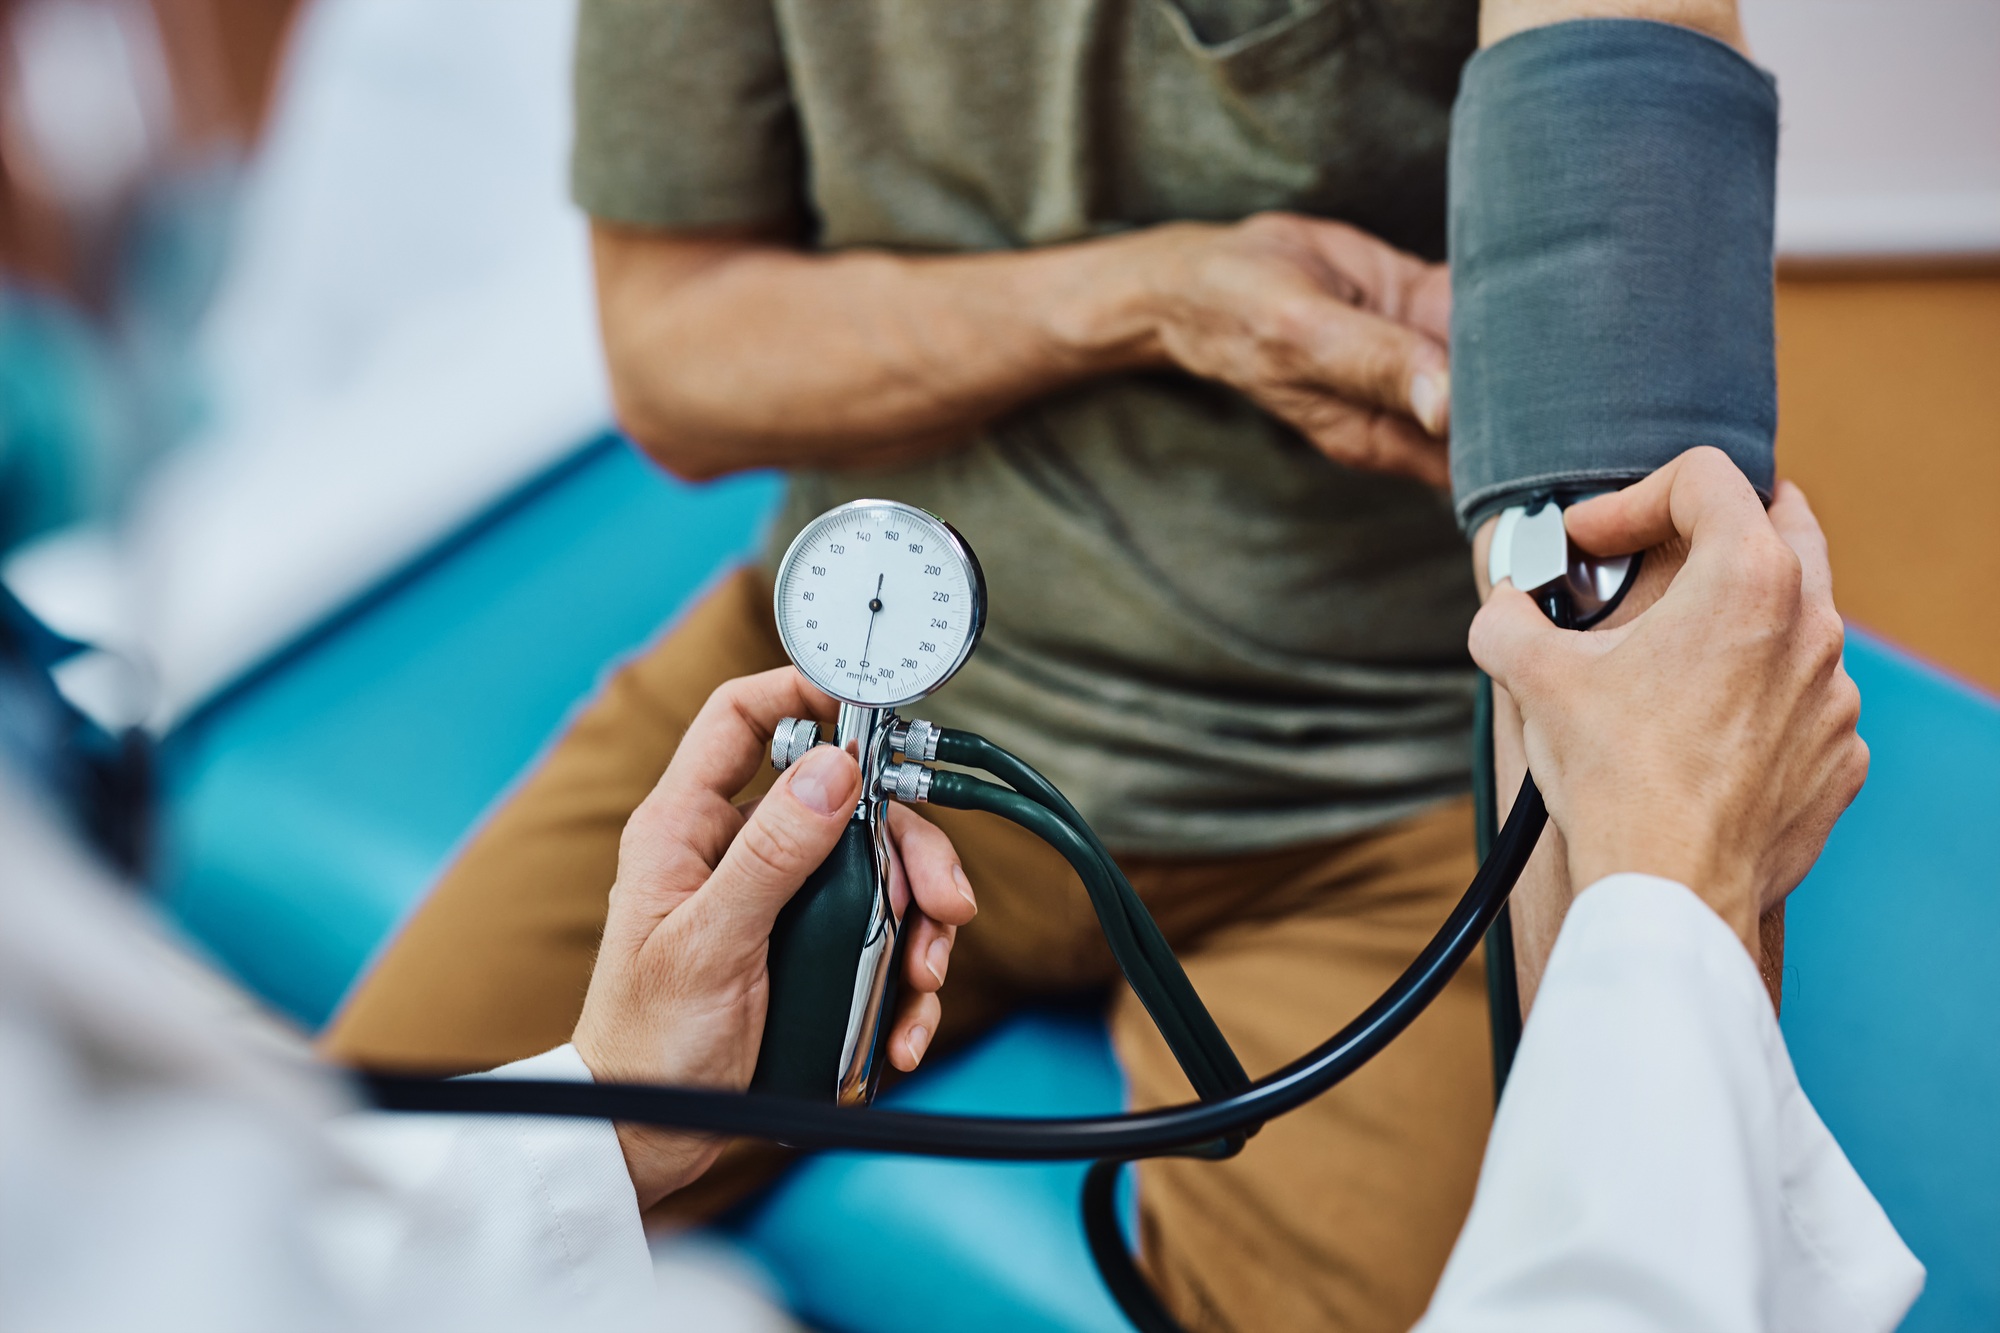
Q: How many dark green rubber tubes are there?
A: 2